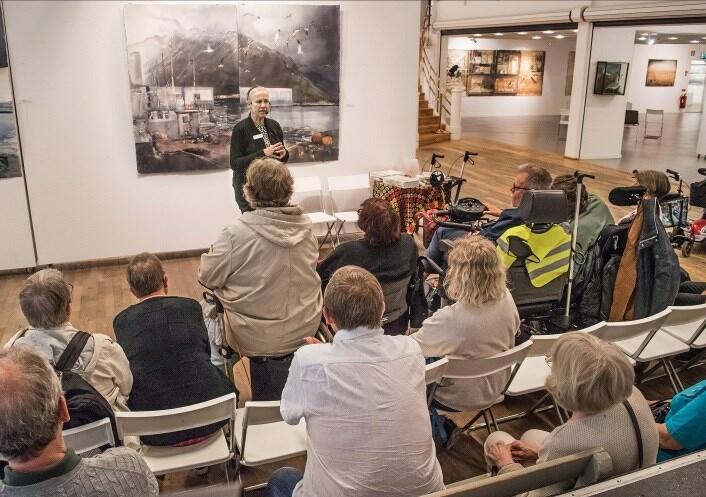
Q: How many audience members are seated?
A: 12